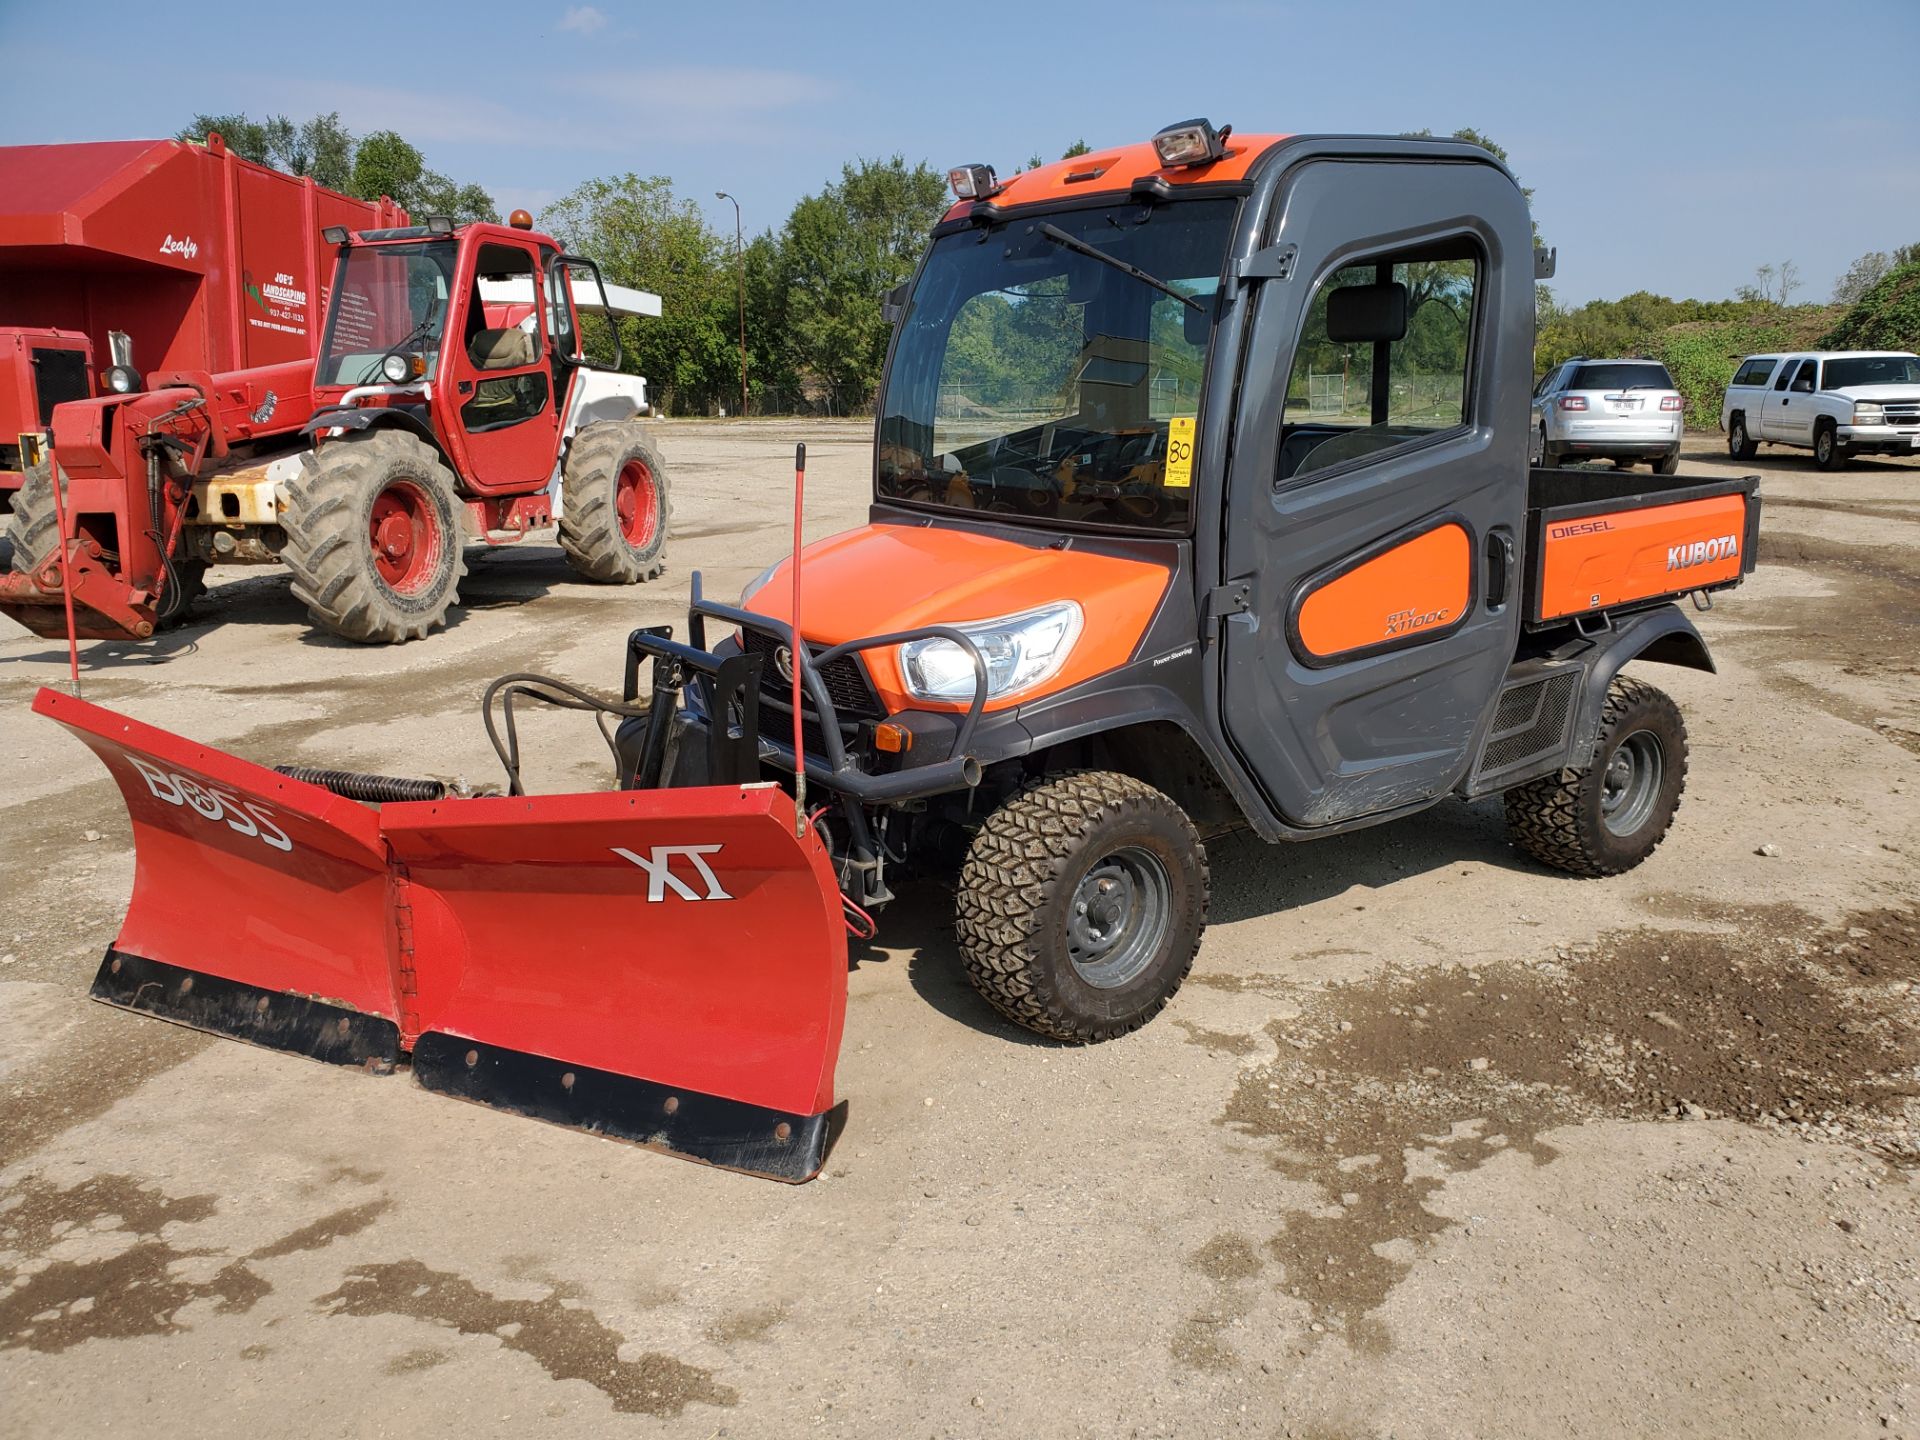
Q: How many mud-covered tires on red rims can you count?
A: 2